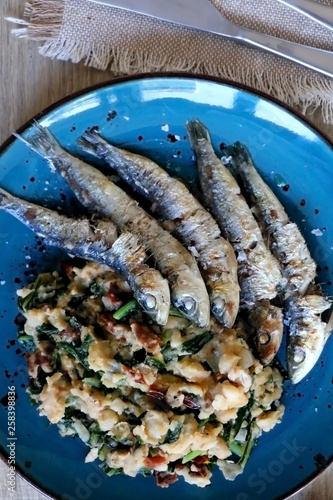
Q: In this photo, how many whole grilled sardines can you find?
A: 5